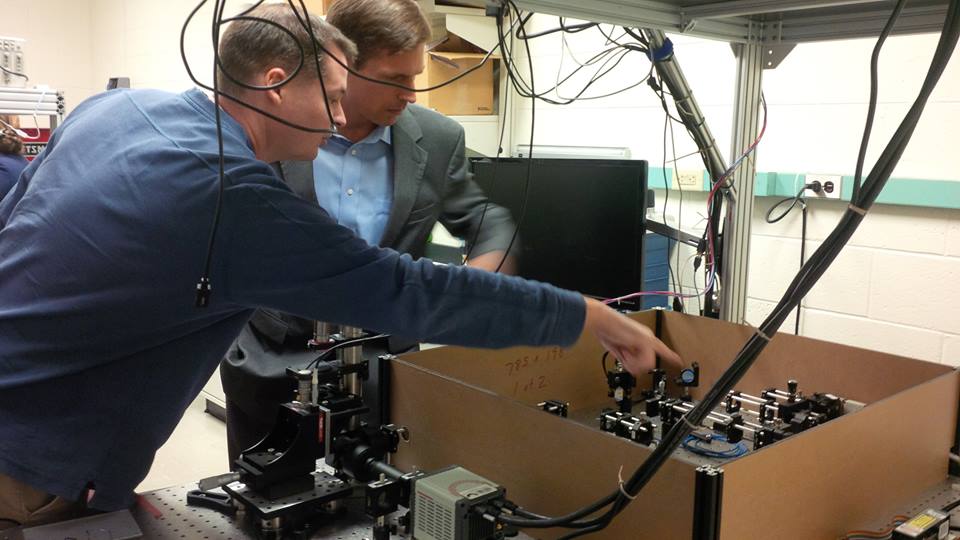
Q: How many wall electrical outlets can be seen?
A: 2